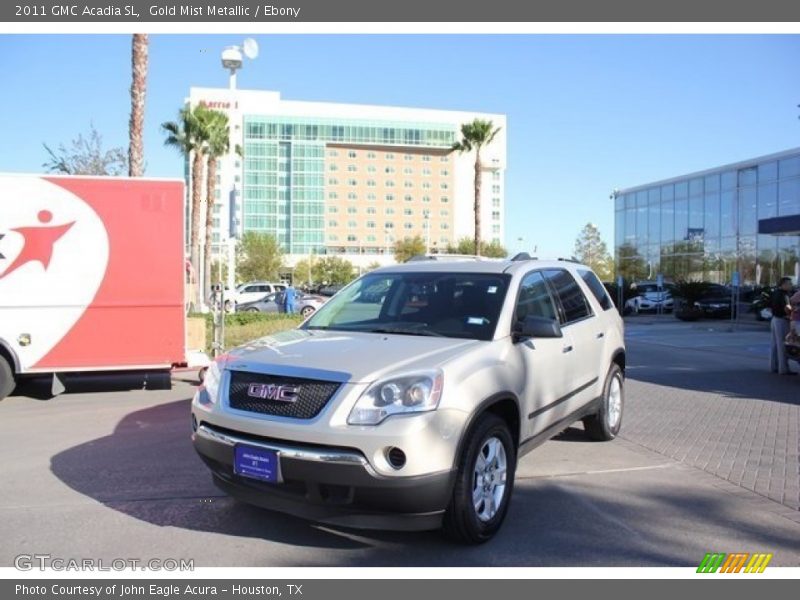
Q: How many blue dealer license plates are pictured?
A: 1